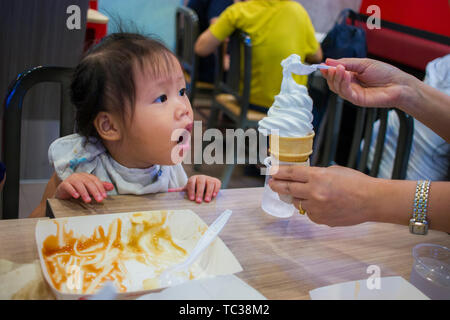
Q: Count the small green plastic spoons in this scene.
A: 0